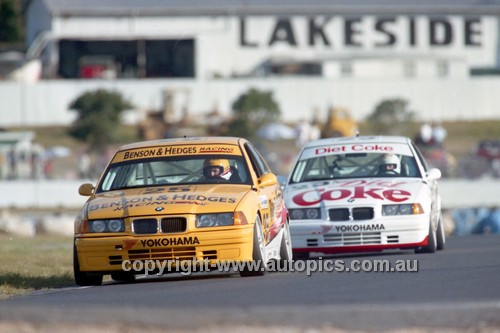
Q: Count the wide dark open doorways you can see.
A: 1